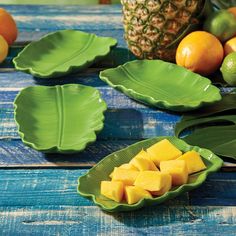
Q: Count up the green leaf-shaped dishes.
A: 4